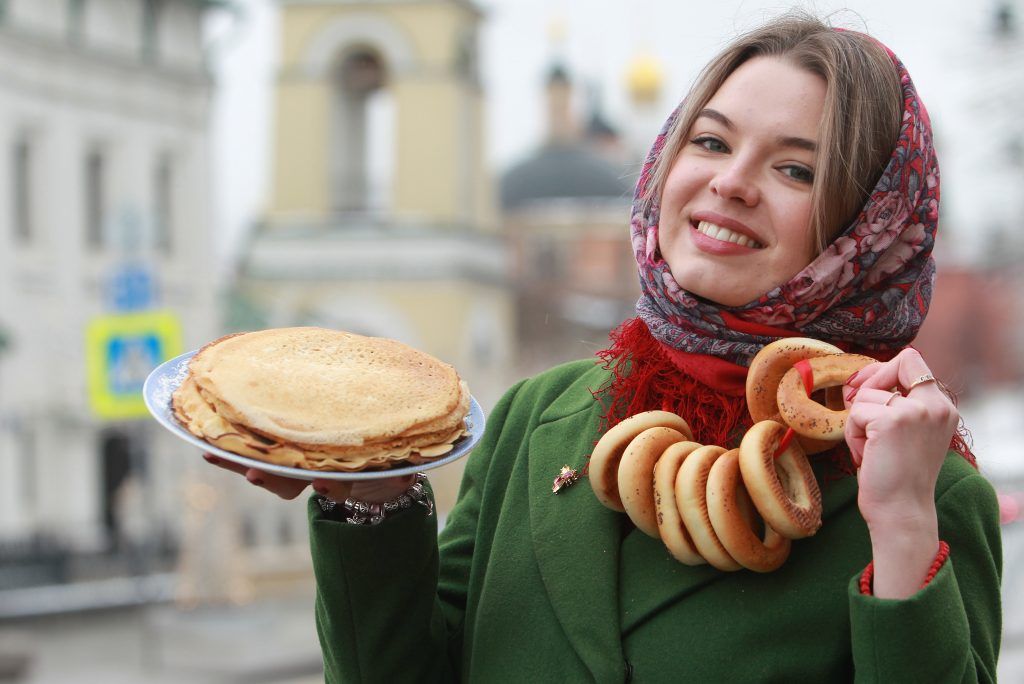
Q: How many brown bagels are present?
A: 8